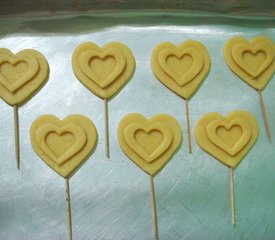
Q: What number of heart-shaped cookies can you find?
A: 7